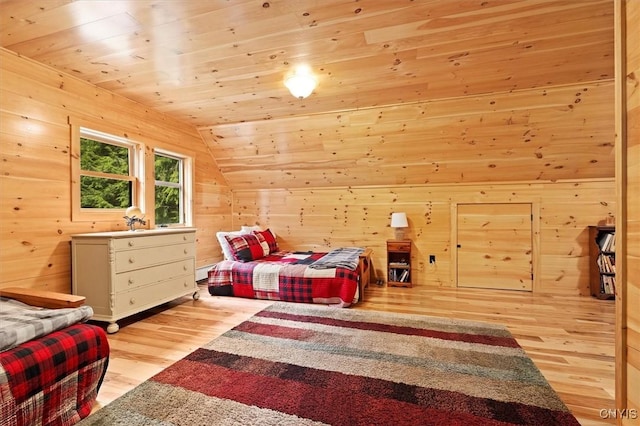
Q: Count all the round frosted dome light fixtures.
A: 1